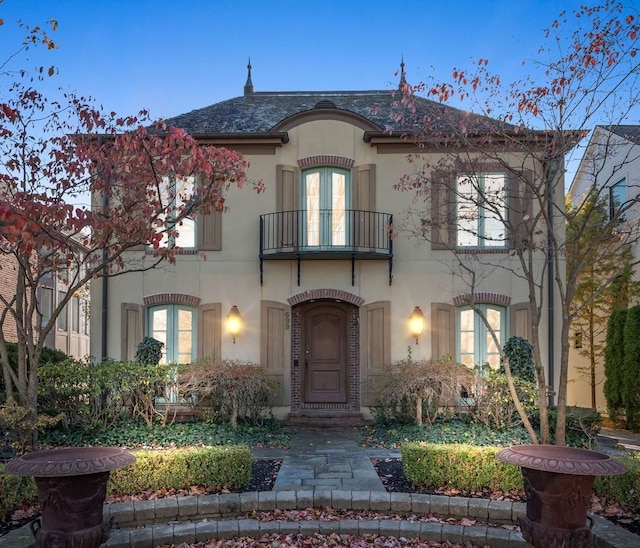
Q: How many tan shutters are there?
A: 12